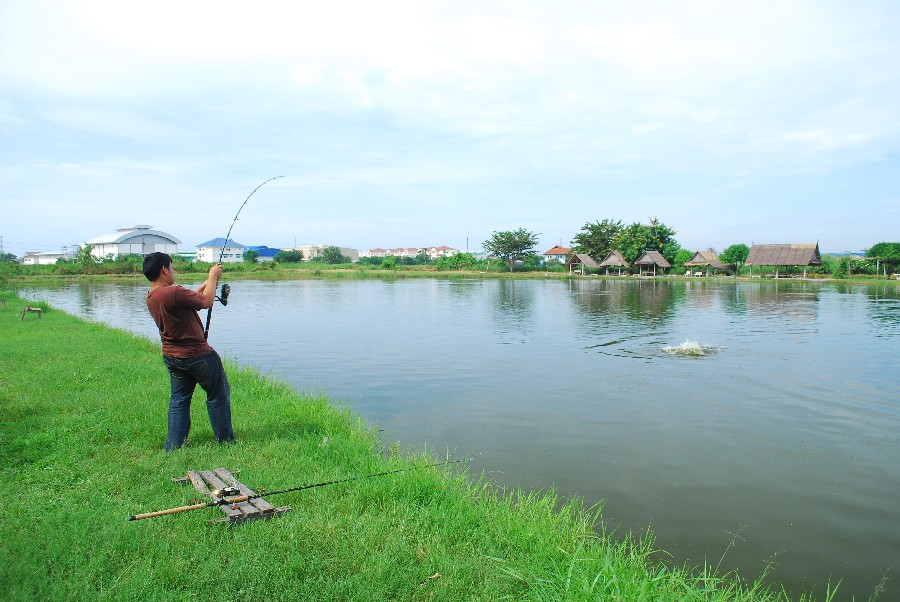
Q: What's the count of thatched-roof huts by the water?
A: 5